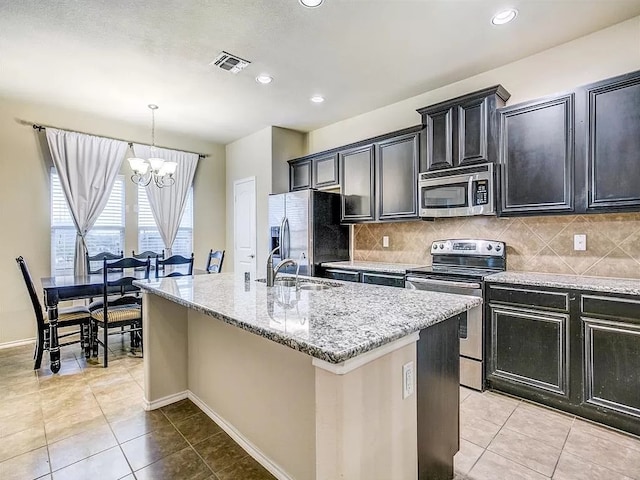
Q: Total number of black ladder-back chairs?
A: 6